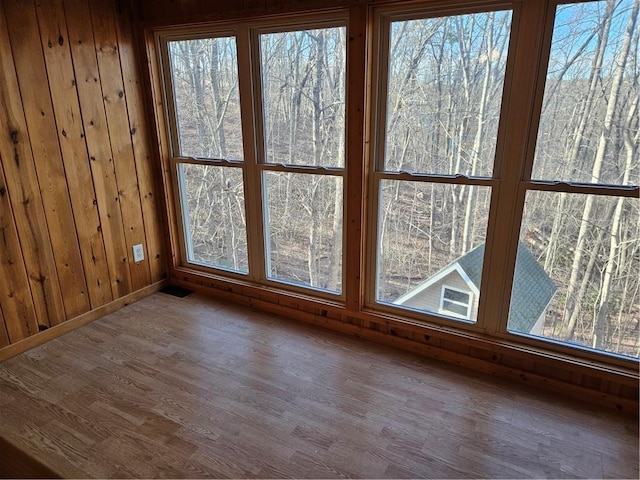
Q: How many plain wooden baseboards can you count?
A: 2